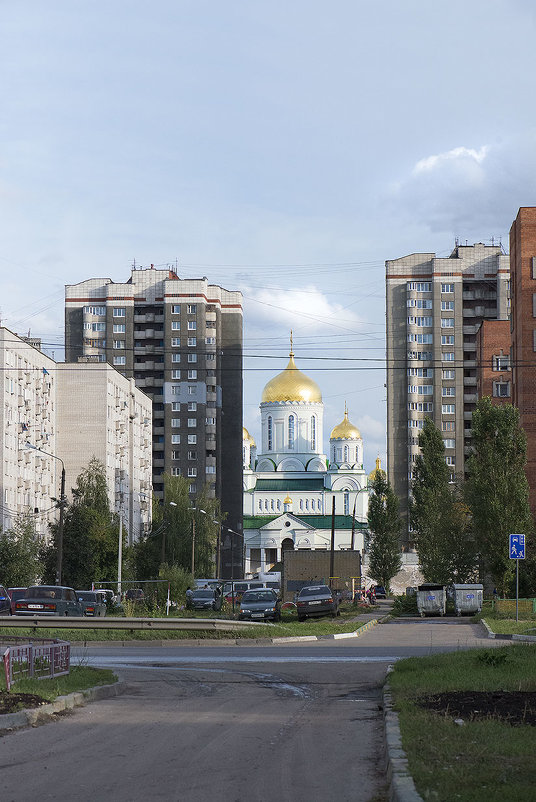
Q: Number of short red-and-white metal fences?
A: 1